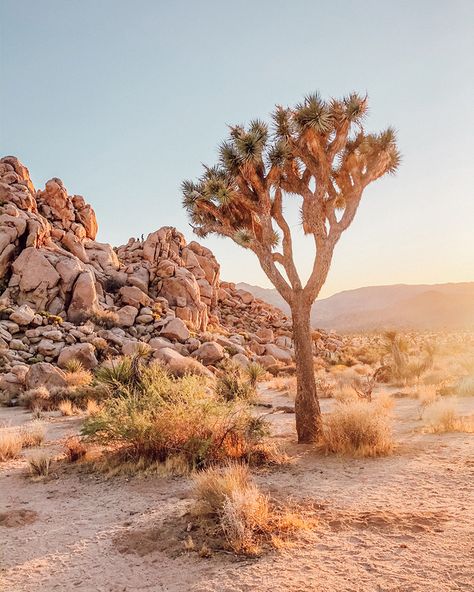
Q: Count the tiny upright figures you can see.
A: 2